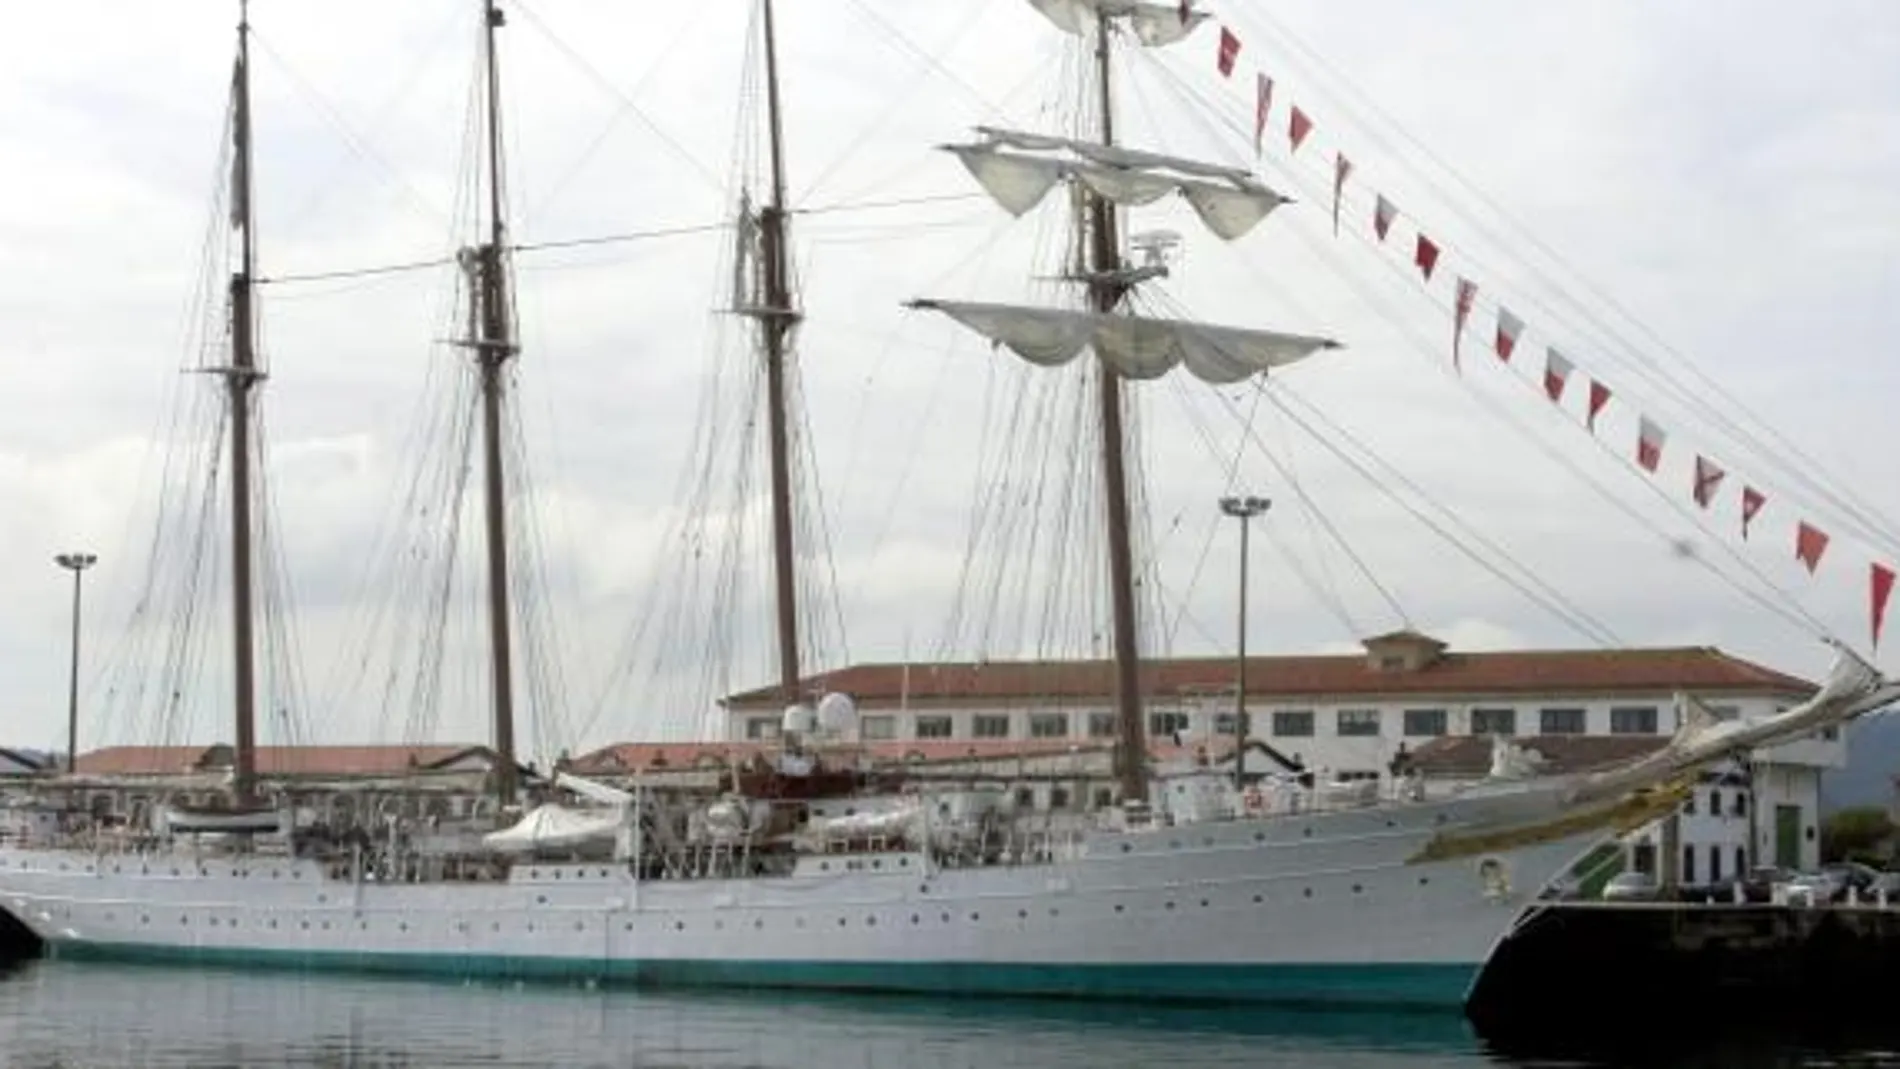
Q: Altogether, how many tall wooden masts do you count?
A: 4